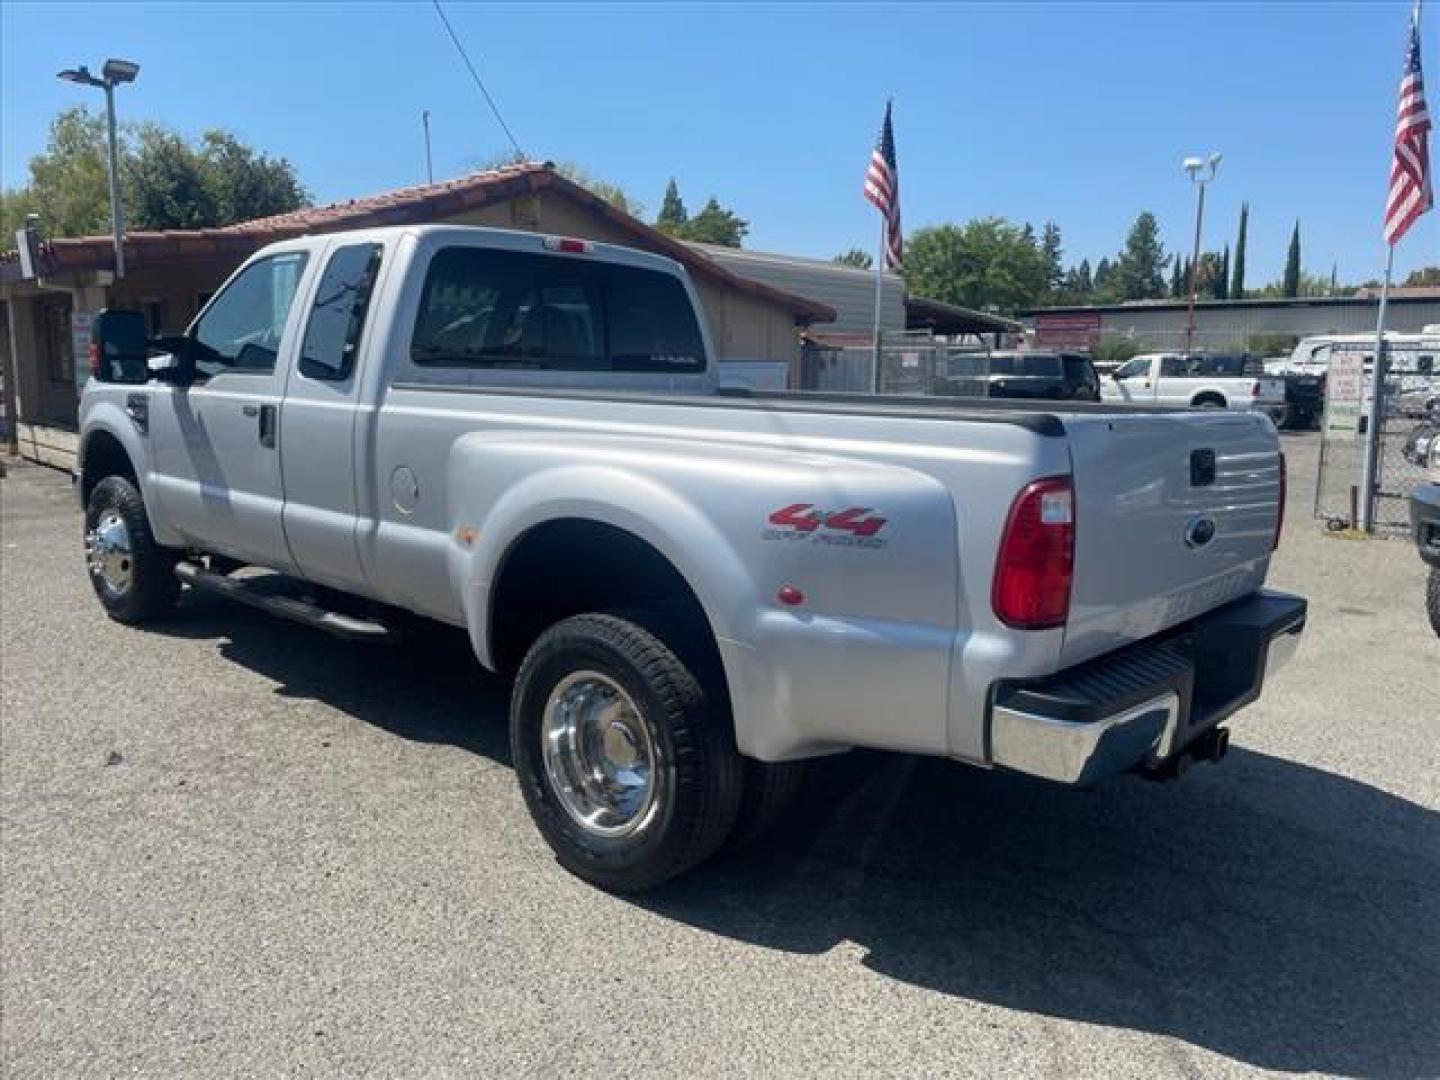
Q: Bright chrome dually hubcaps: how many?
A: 2